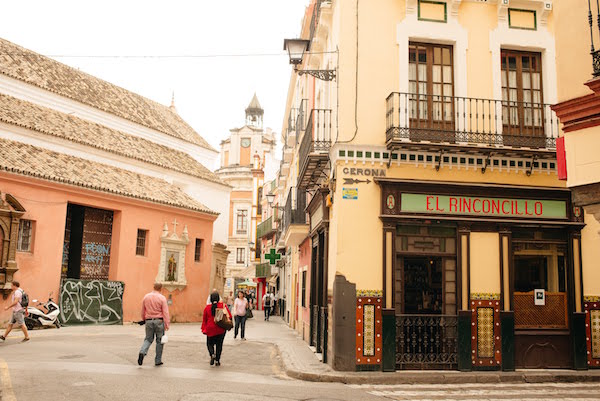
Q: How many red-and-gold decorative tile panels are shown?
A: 3